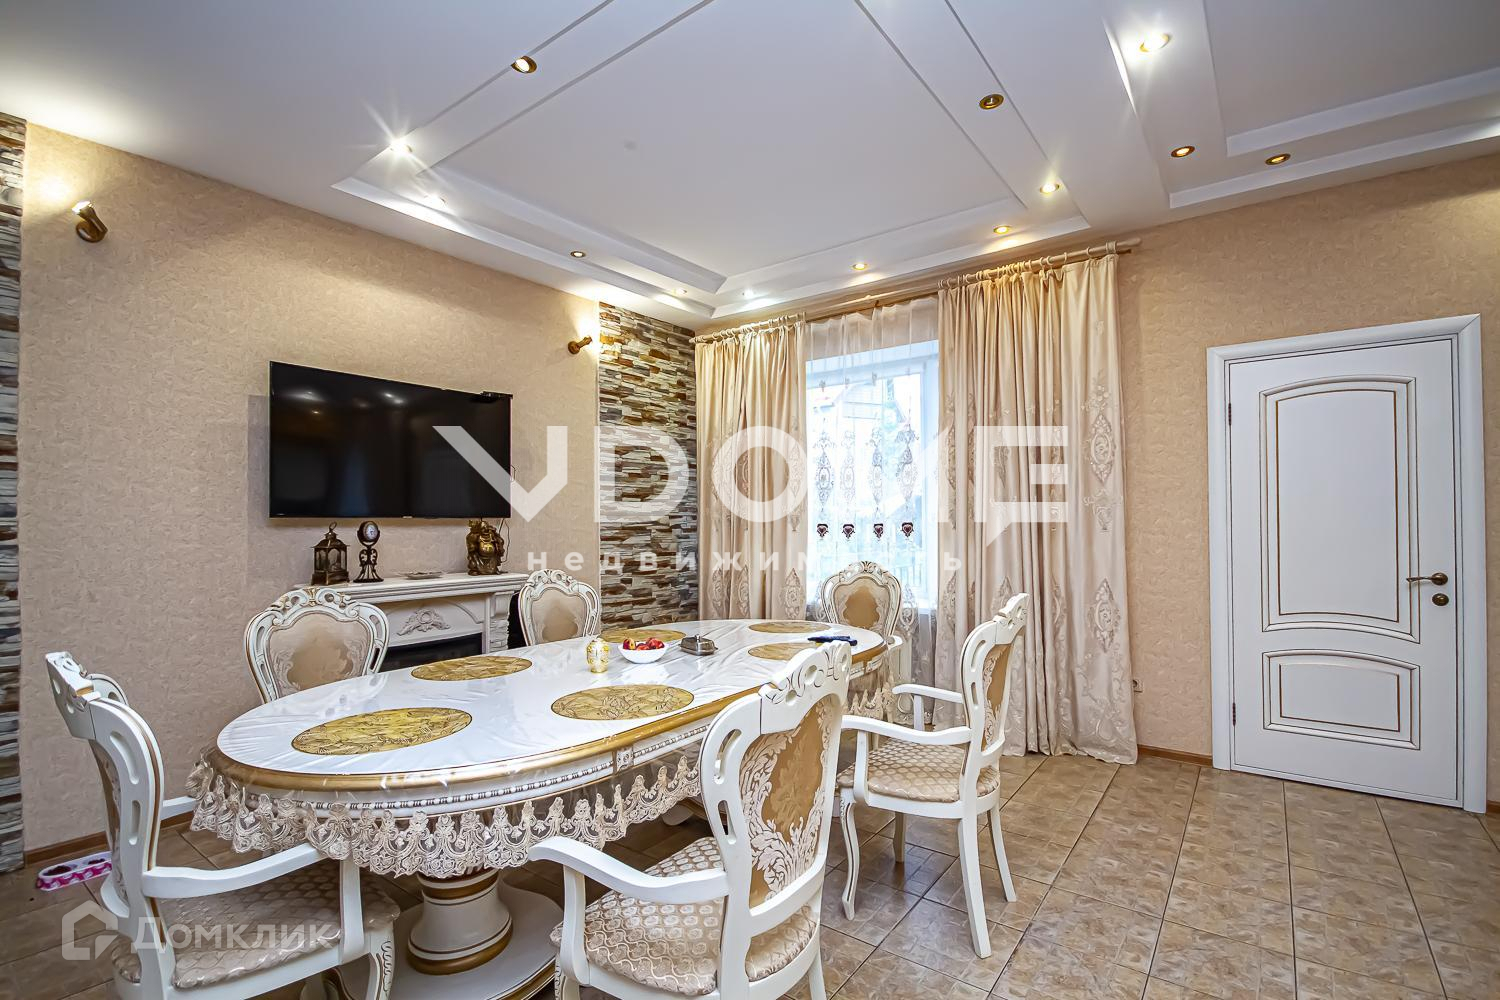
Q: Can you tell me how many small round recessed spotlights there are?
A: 13